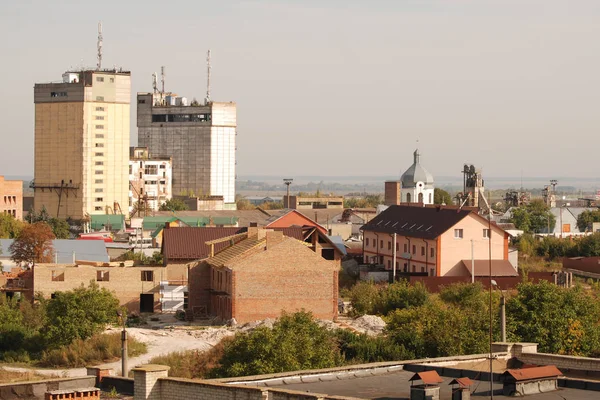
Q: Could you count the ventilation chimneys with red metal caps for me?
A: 3